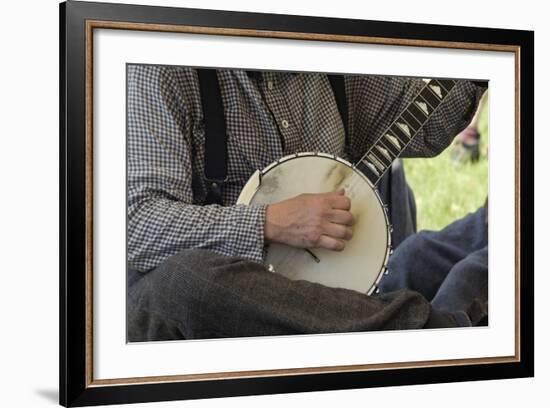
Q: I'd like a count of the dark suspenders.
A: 2